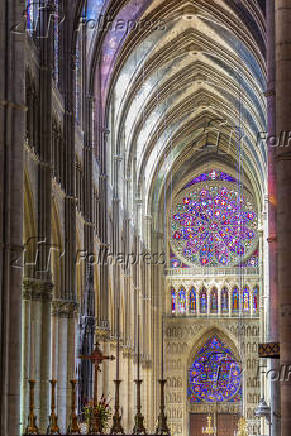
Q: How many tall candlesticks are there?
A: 6